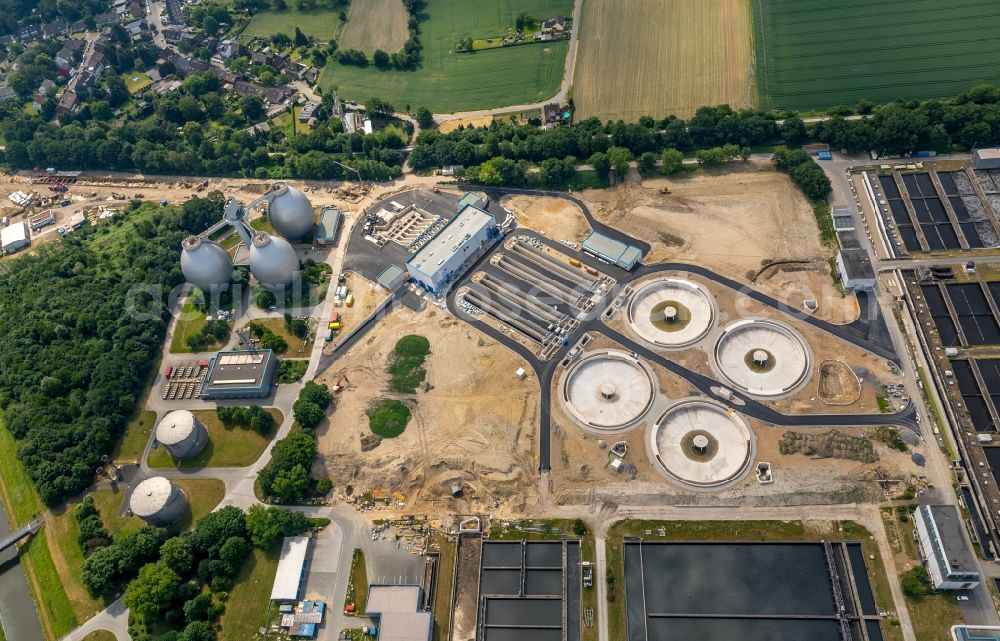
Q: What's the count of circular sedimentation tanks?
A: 4